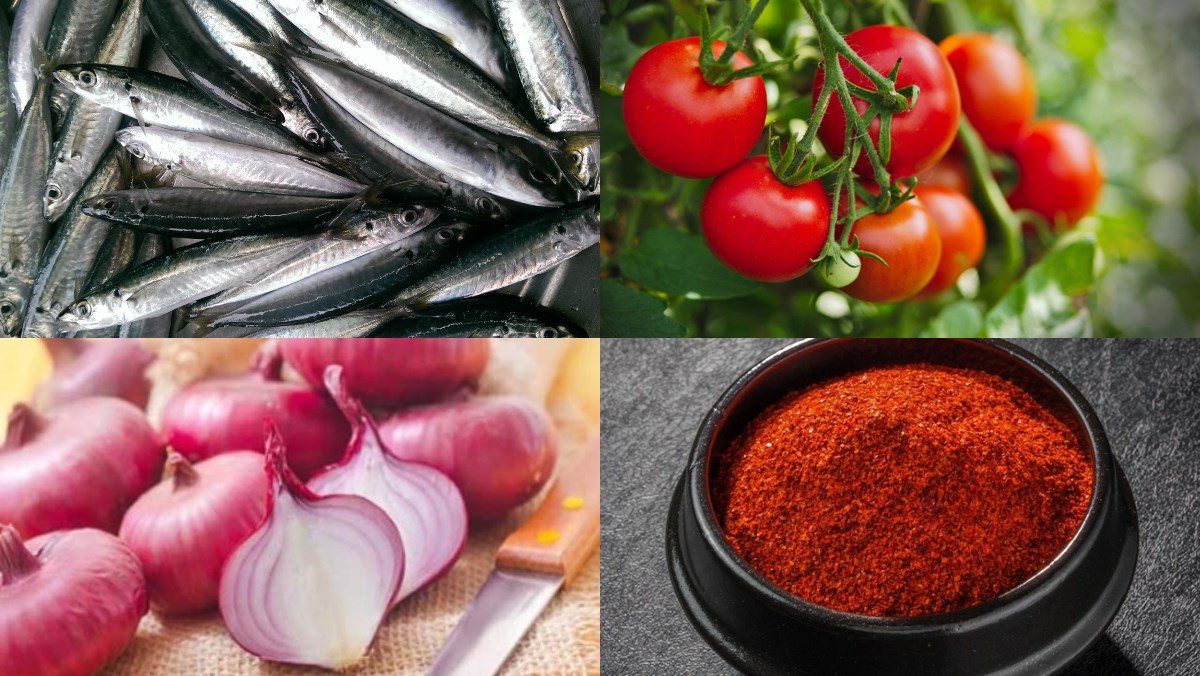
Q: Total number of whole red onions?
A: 7